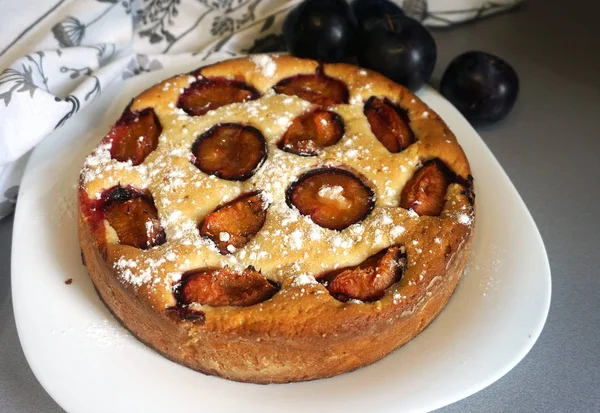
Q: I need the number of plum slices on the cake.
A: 12